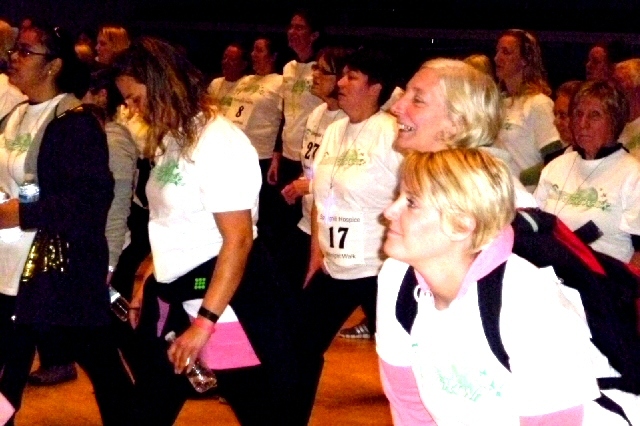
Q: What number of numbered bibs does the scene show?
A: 3